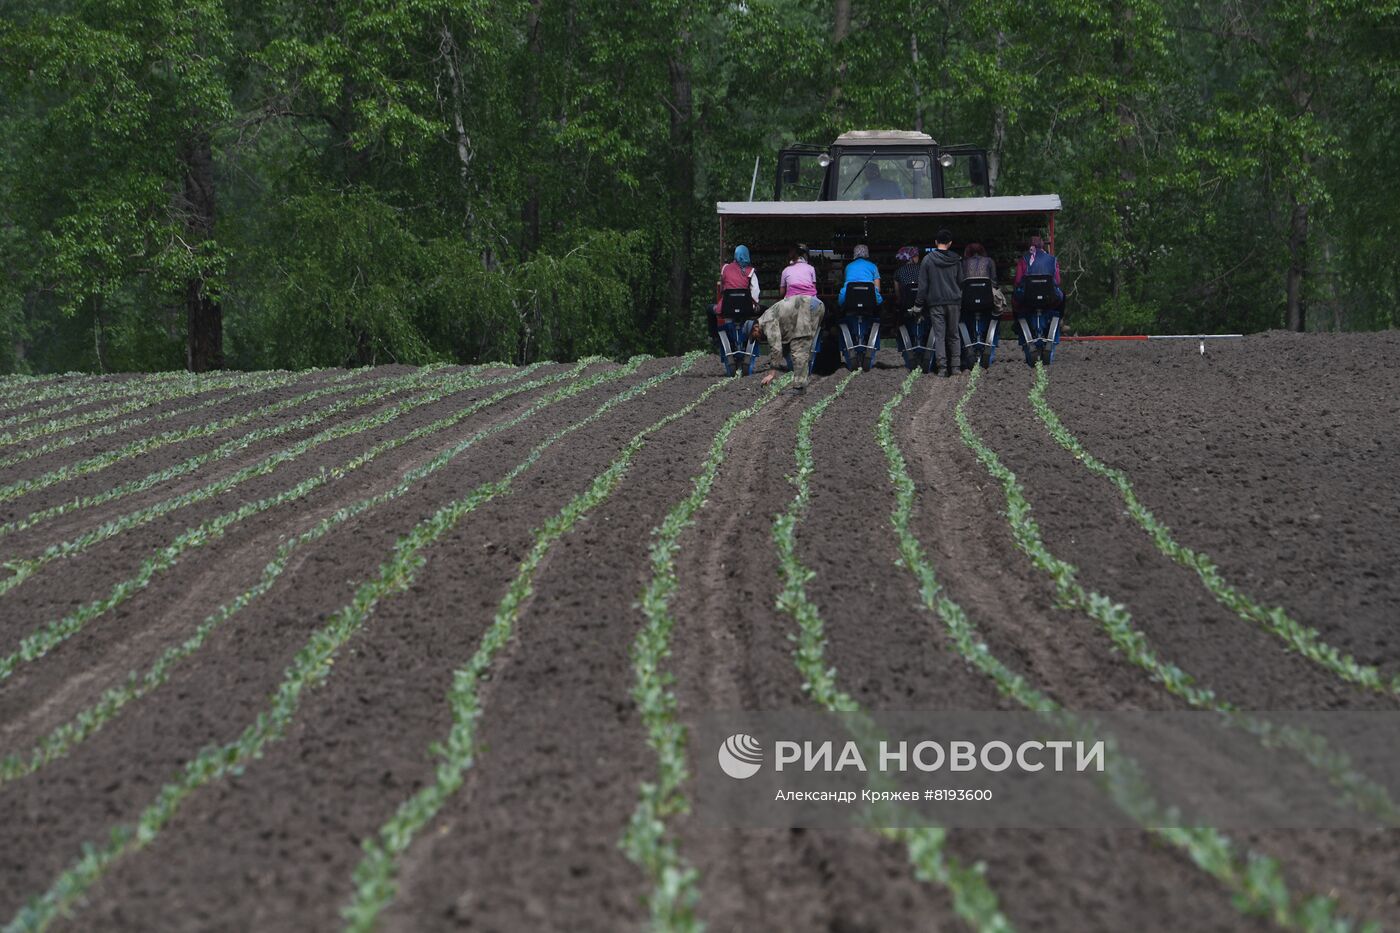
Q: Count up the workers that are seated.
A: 6